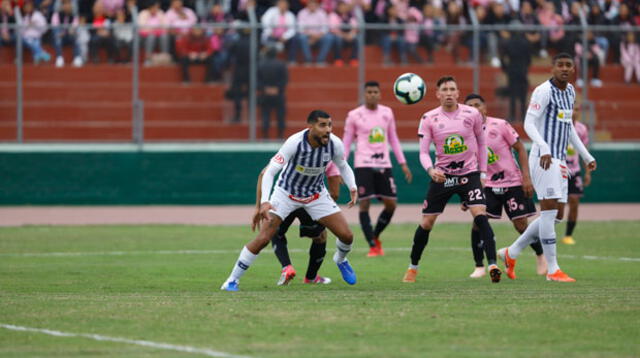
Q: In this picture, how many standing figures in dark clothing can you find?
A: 3